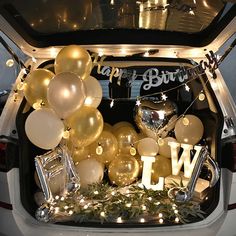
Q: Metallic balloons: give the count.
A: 3